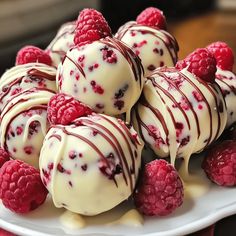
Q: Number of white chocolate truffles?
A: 8